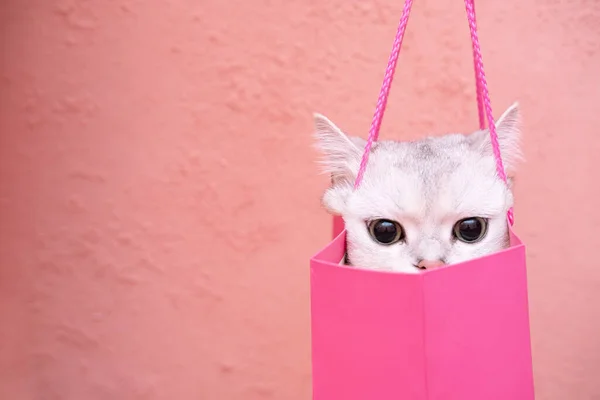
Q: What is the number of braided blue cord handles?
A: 0